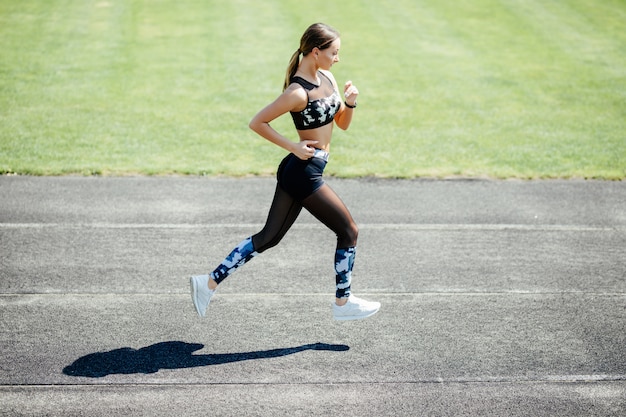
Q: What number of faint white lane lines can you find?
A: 3